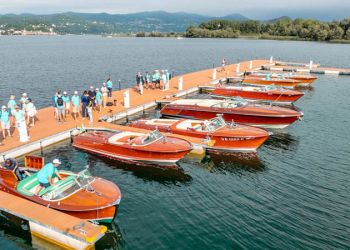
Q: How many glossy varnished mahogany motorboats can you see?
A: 7